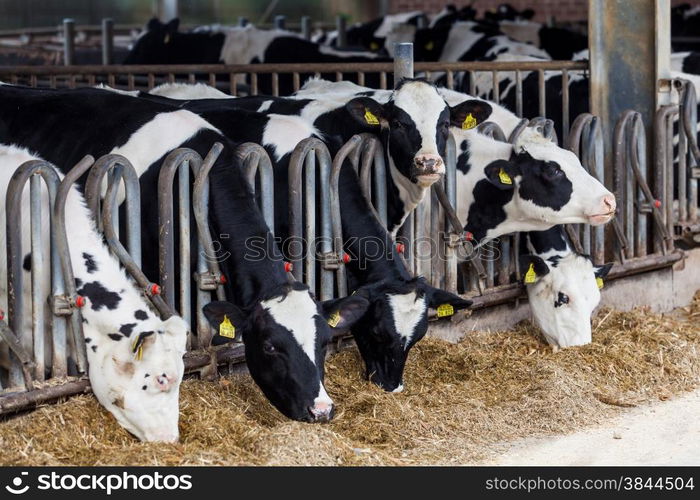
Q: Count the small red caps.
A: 9